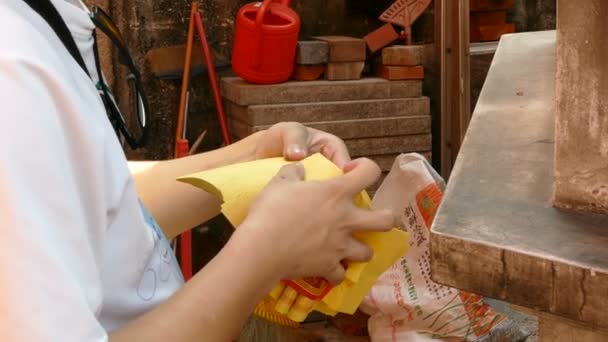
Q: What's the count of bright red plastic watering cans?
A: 1